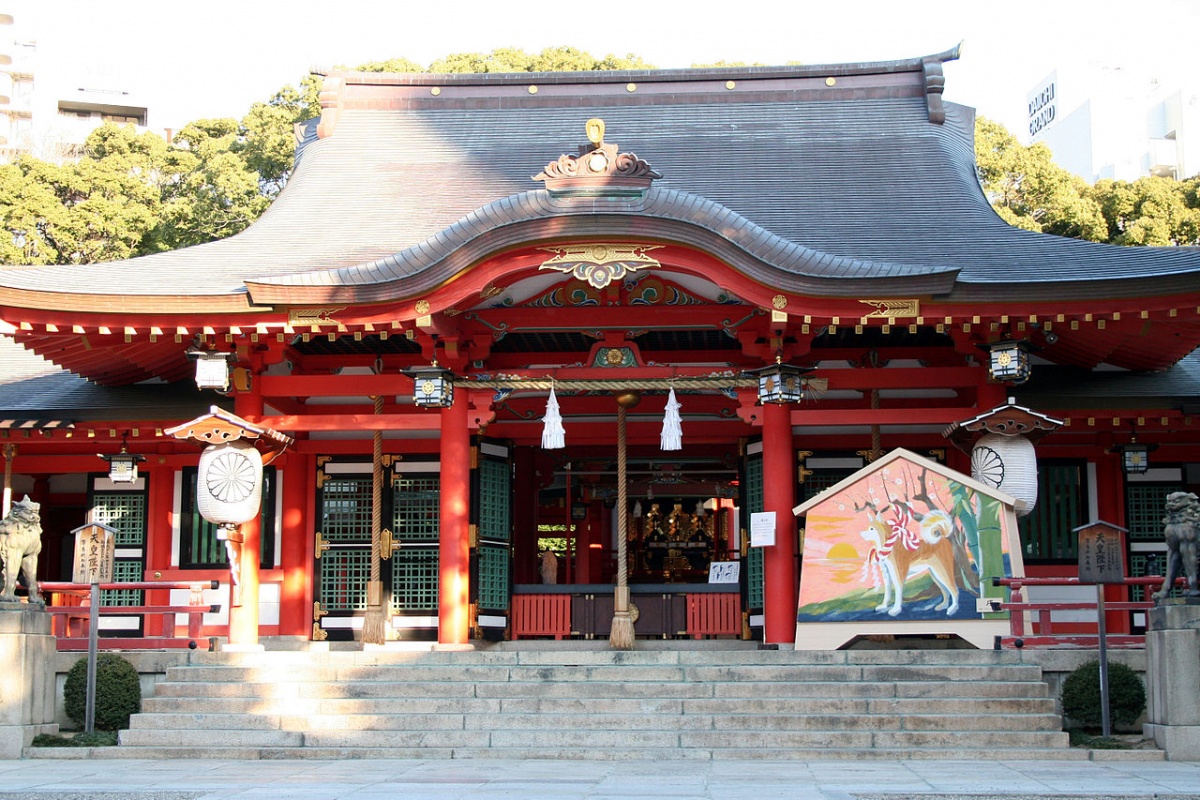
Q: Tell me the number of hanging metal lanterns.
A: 6